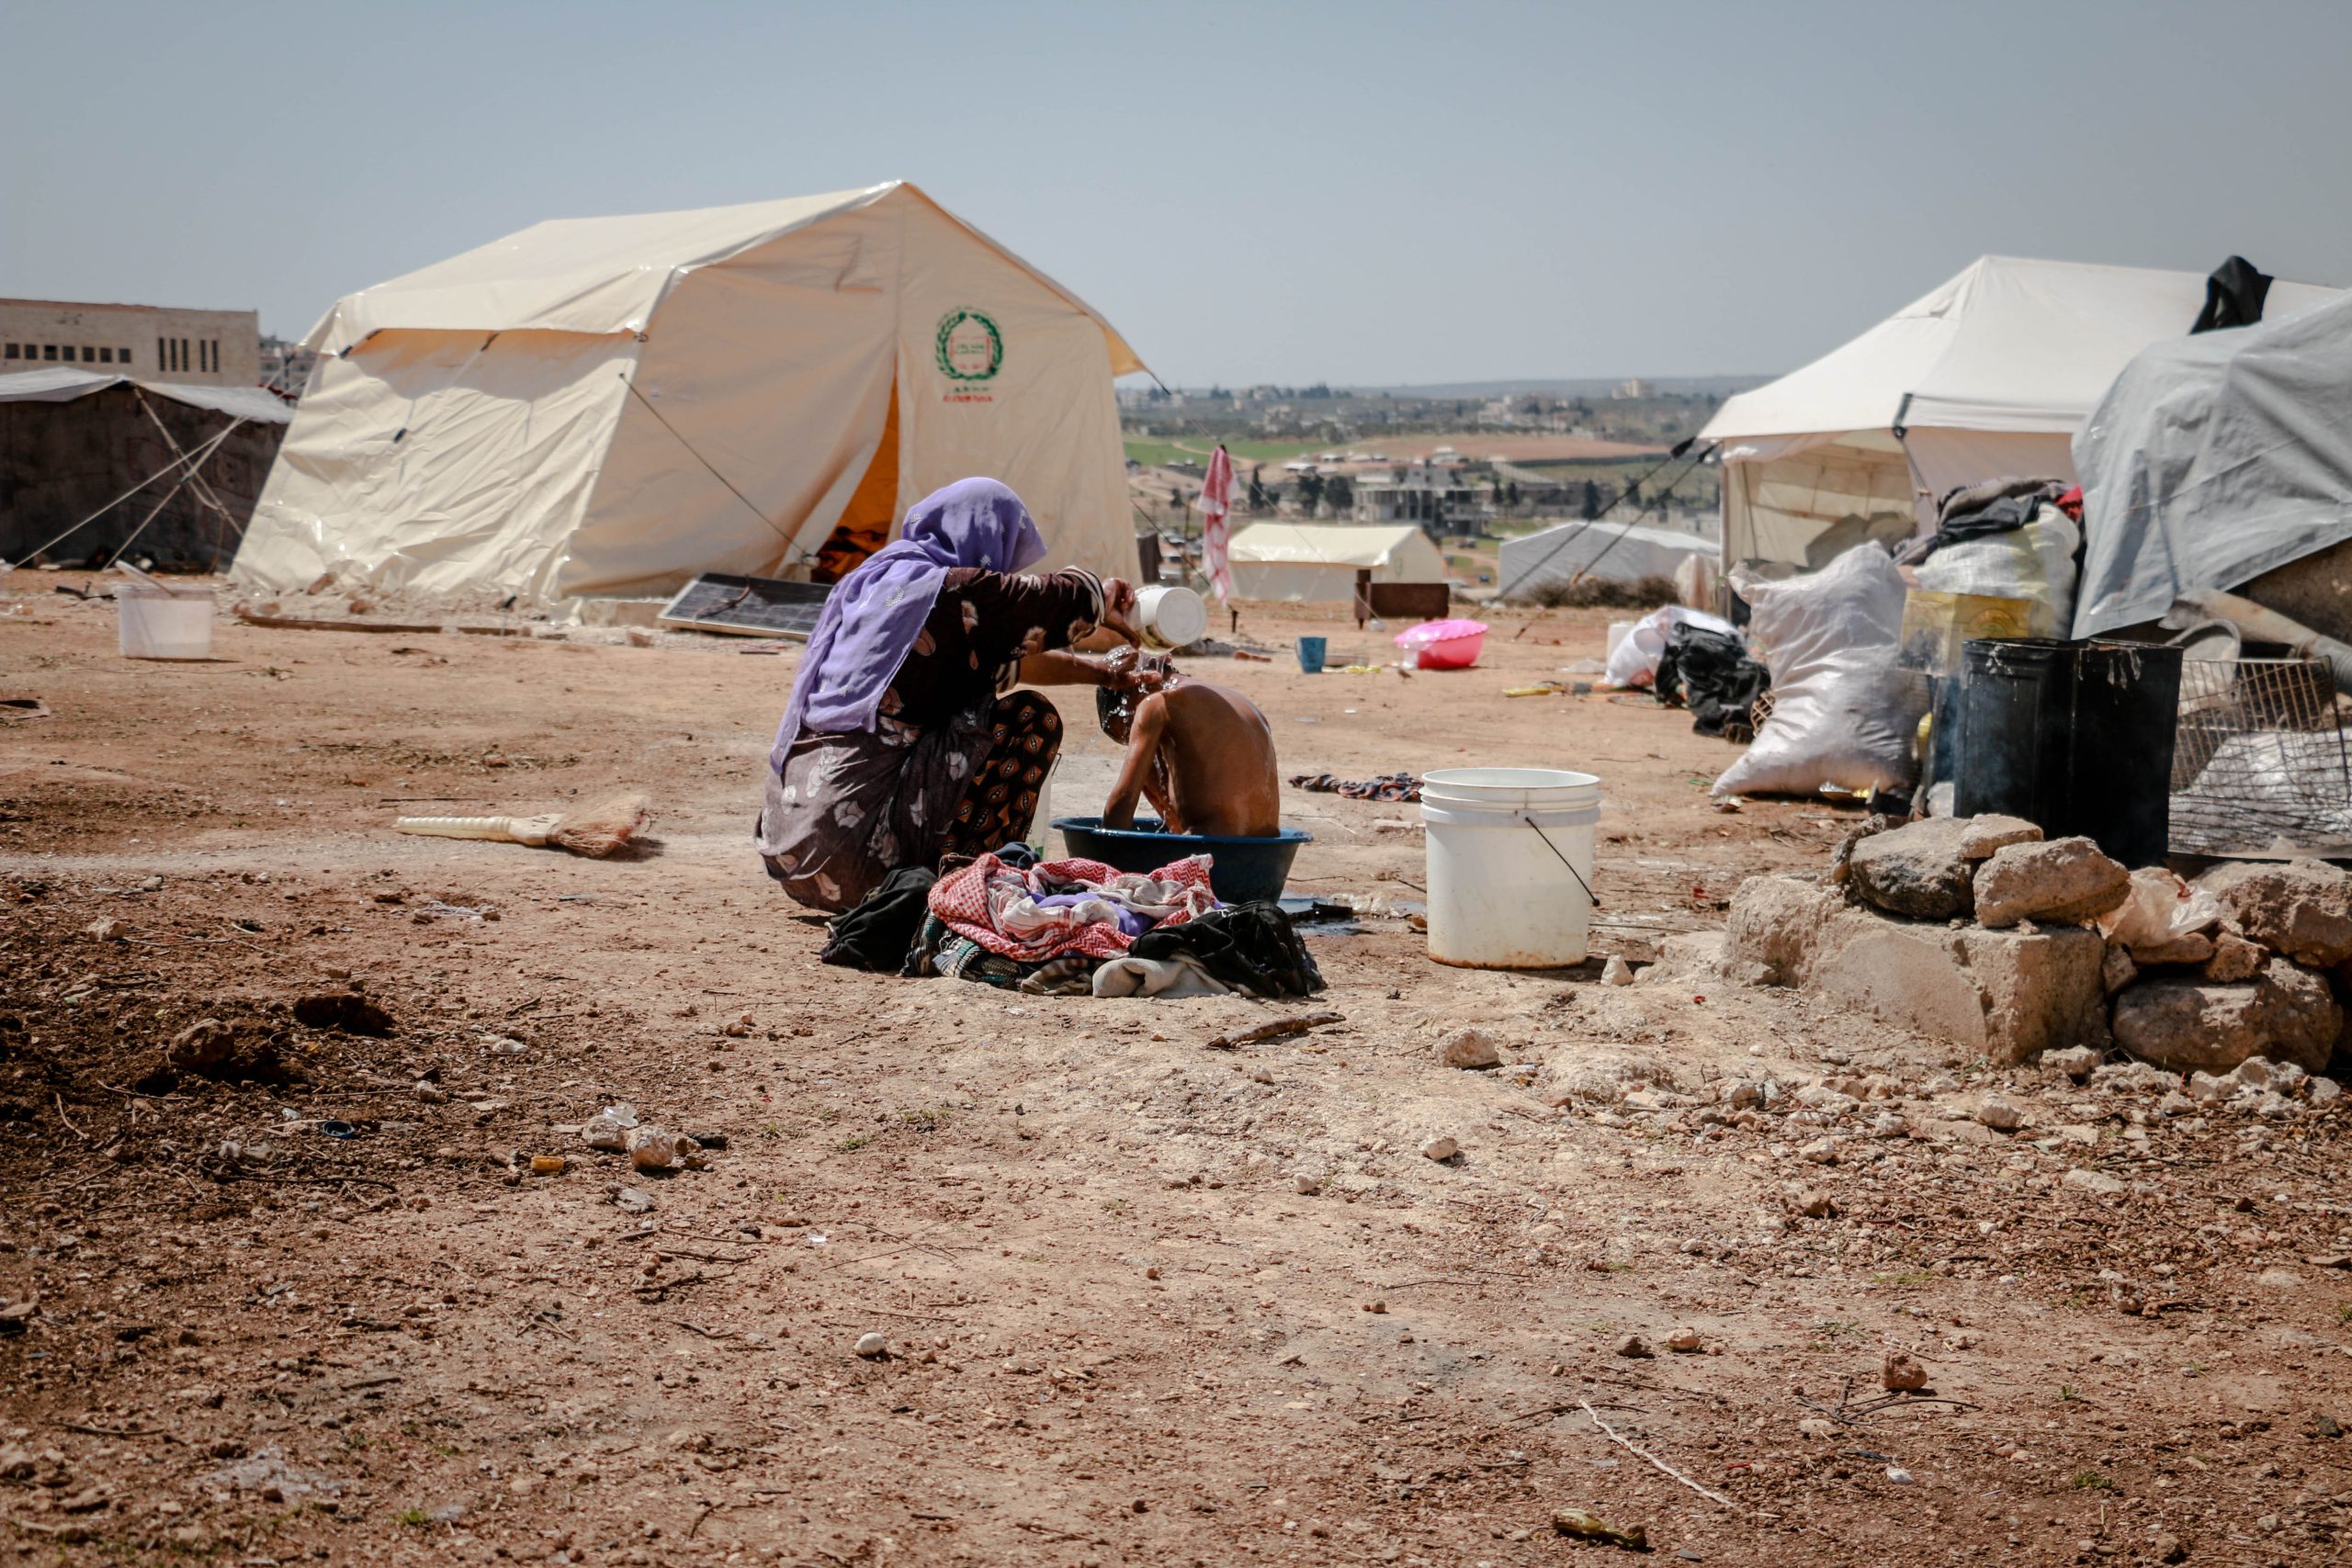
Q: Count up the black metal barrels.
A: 2